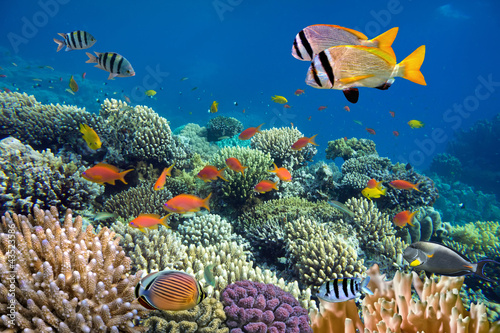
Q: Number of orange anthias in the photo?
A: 13